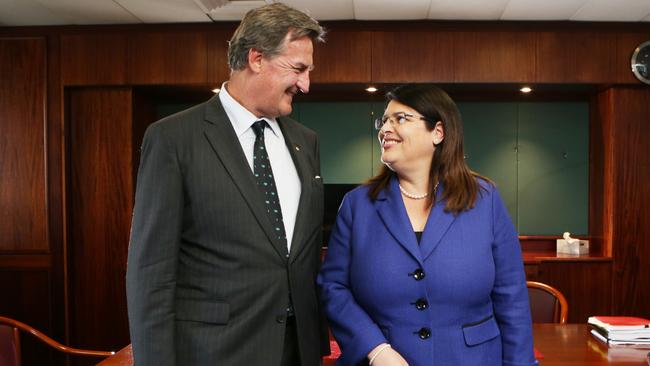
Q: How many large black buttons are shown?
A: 3